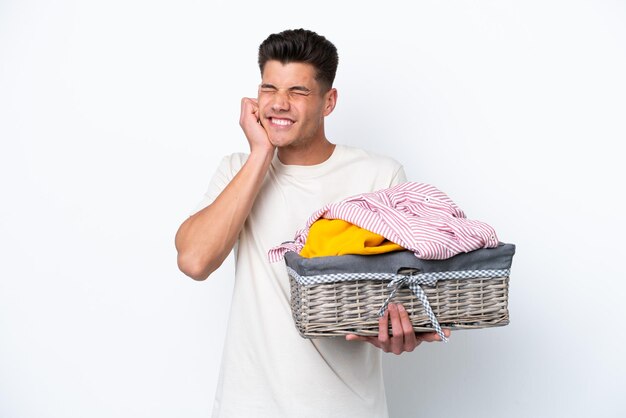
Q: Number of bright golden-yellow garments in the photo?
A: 1